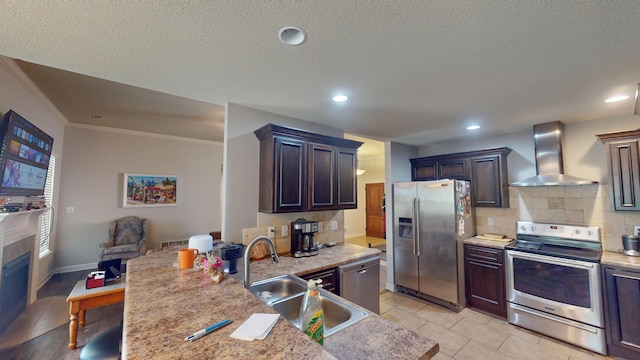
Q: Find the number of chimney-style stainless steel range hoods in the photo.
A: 1